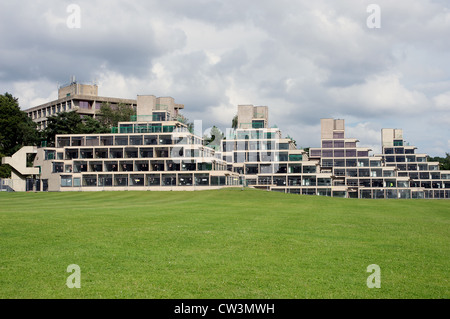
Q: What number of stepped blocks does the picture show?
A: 4